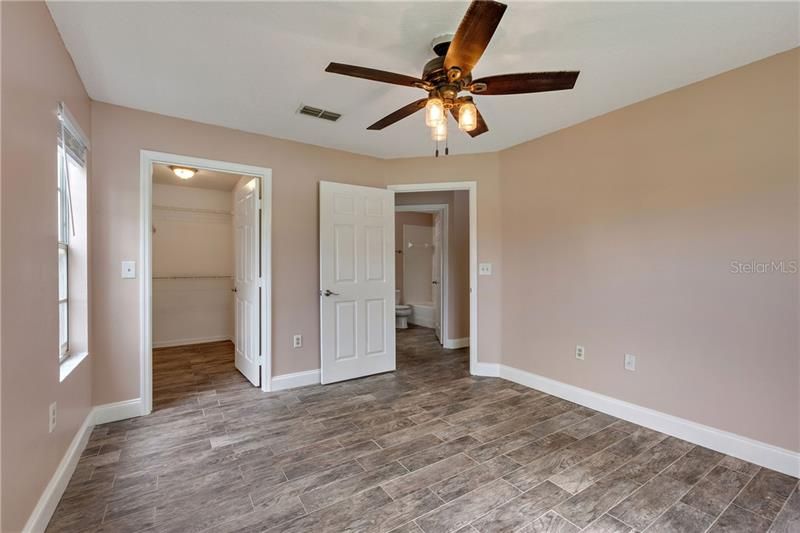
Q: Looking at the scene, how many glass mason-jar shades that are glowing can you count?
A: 3